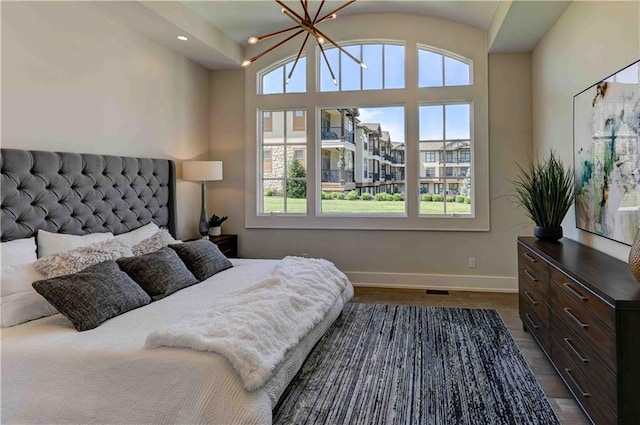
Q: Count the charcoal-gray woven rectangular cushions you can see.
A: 3